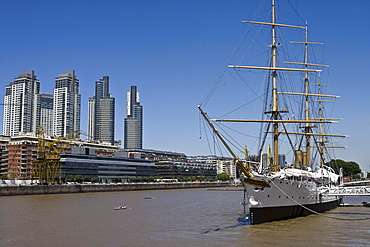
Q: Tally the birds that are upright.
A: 0